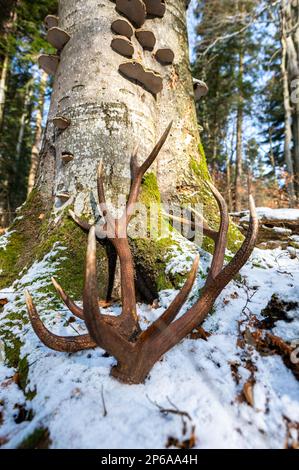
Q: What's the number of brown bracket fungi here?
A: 14